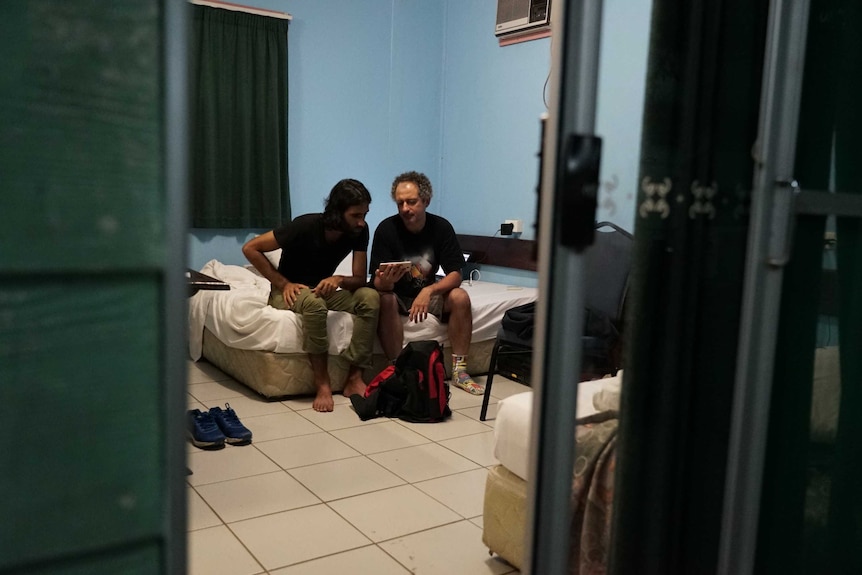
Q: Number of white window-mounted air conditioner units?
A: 1